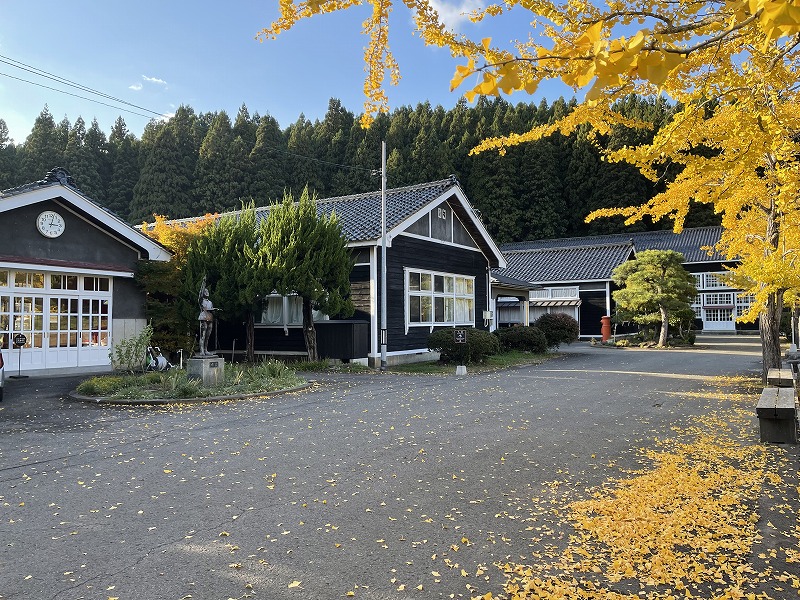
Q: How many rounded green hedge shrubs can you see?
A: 3